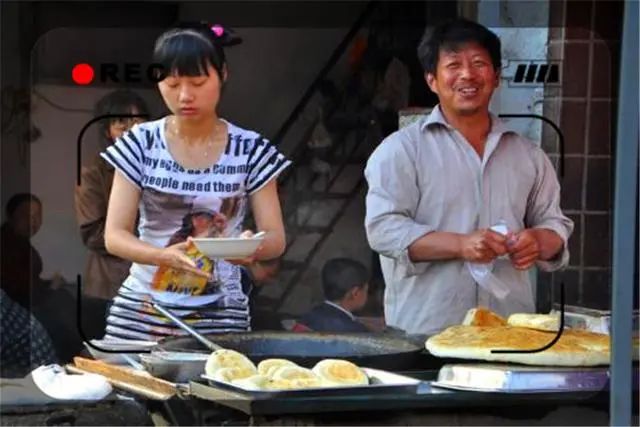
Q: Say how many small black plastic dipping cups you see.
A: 0